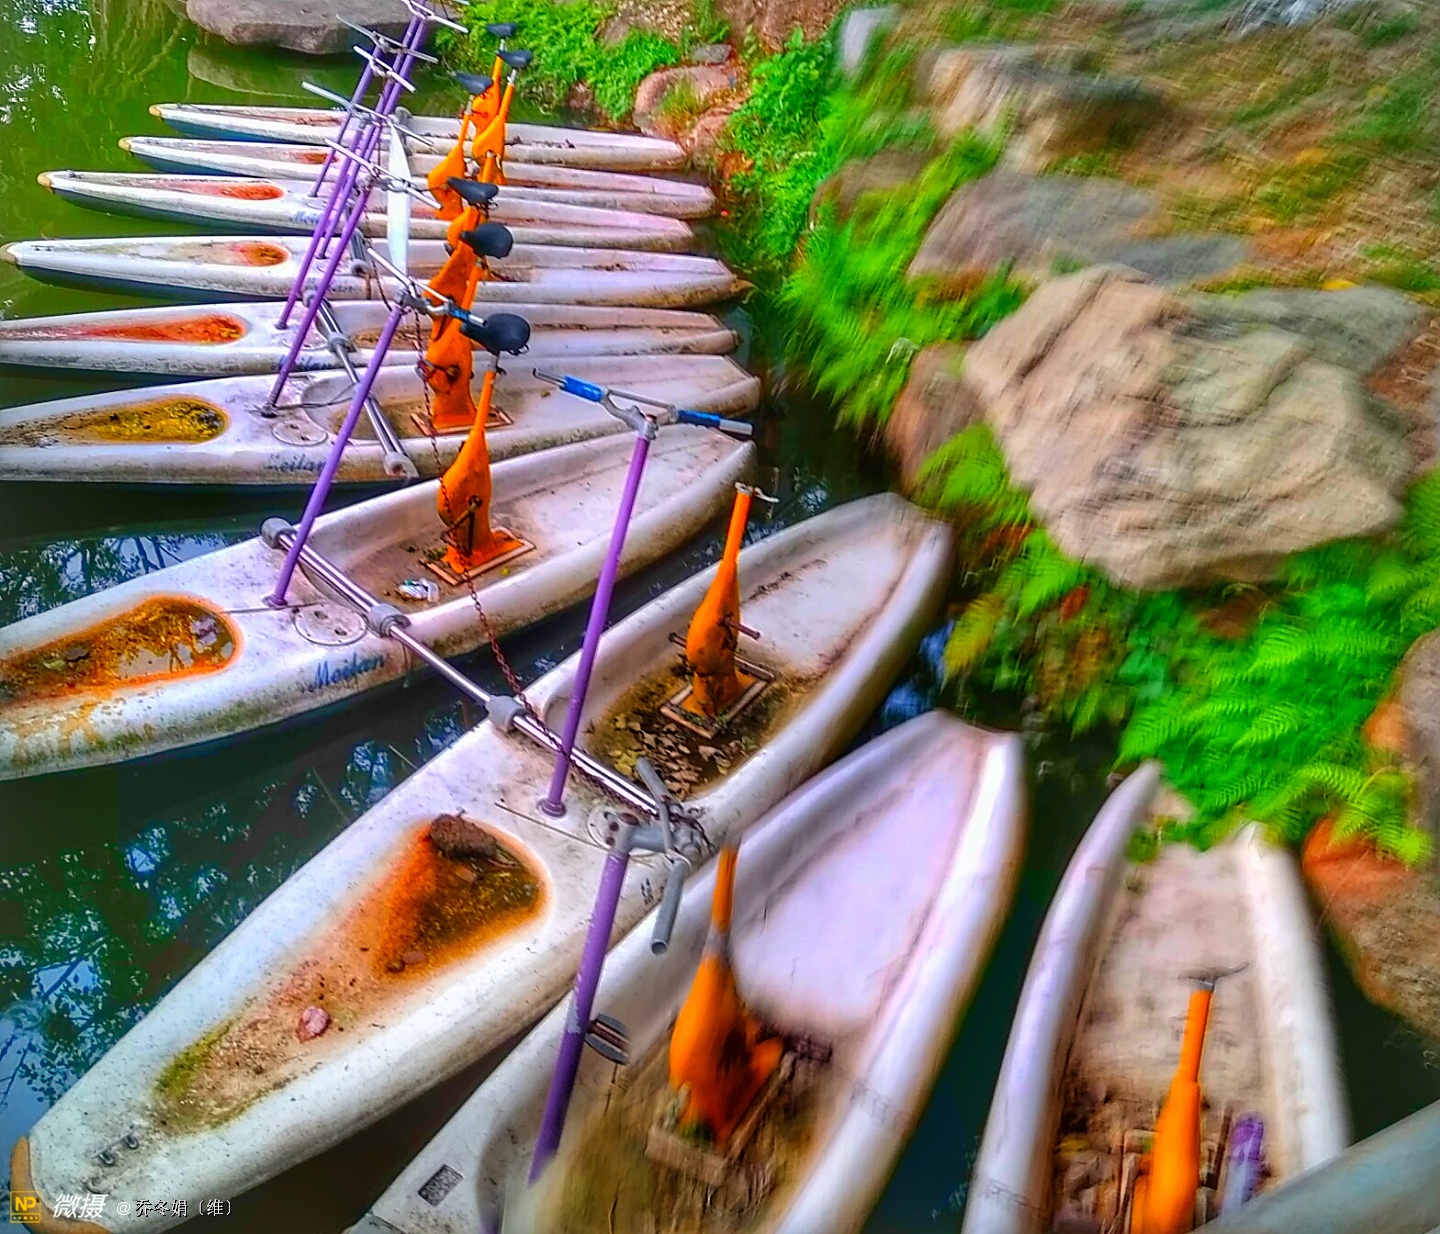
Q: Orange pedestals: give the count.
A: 10